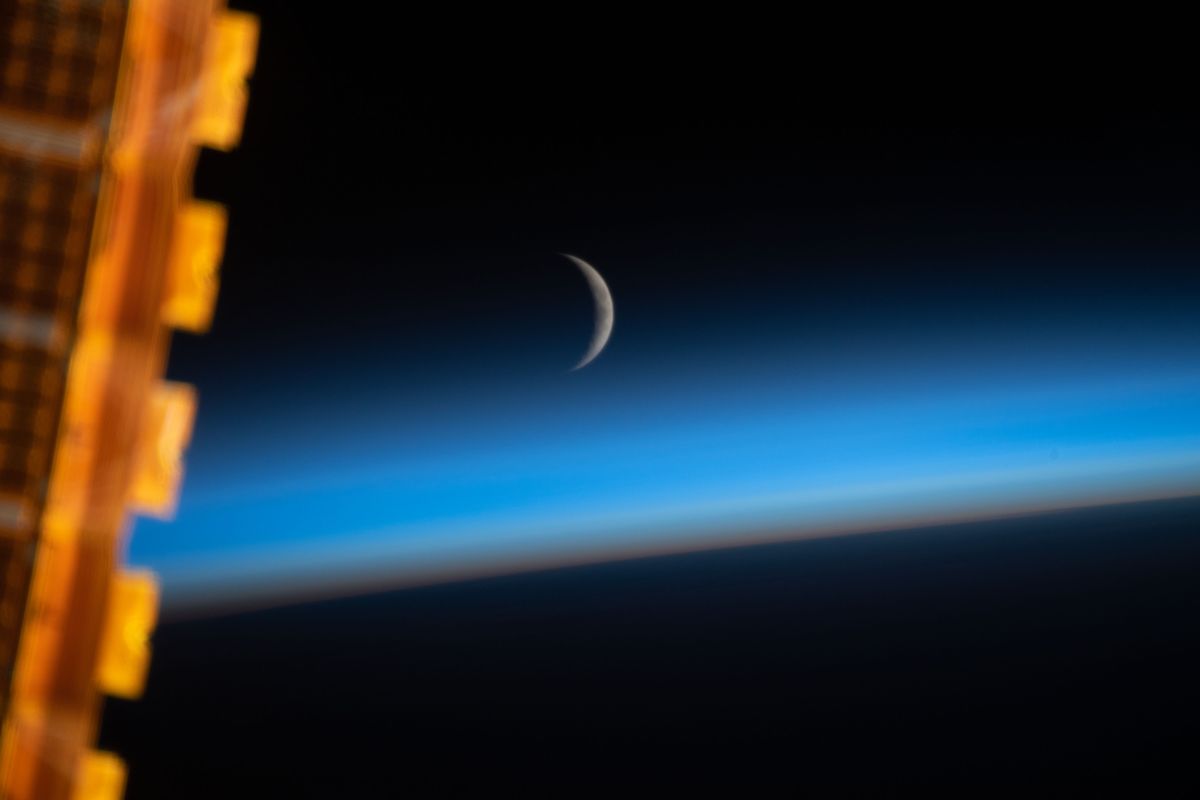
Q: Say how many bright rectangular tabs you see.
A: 5